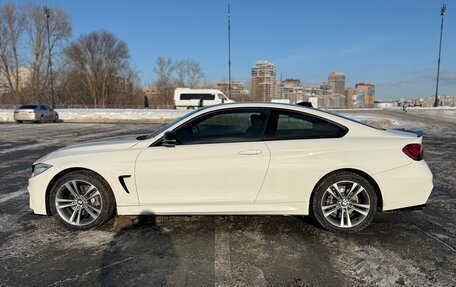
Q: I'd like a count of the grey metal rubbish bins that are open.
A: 0